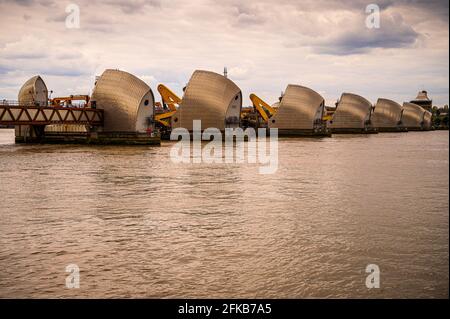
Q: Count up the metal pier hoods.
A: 8